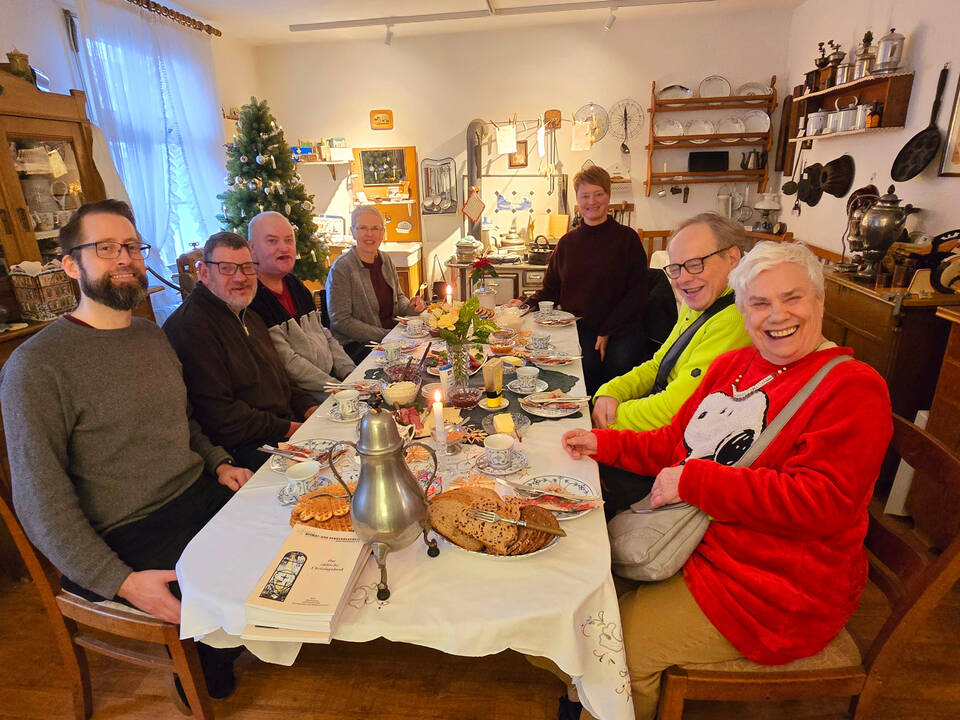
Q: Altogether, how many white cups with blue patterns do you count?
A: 8